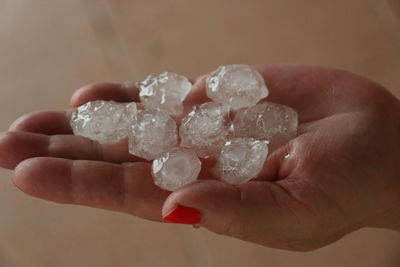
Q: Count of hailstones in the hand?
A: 8